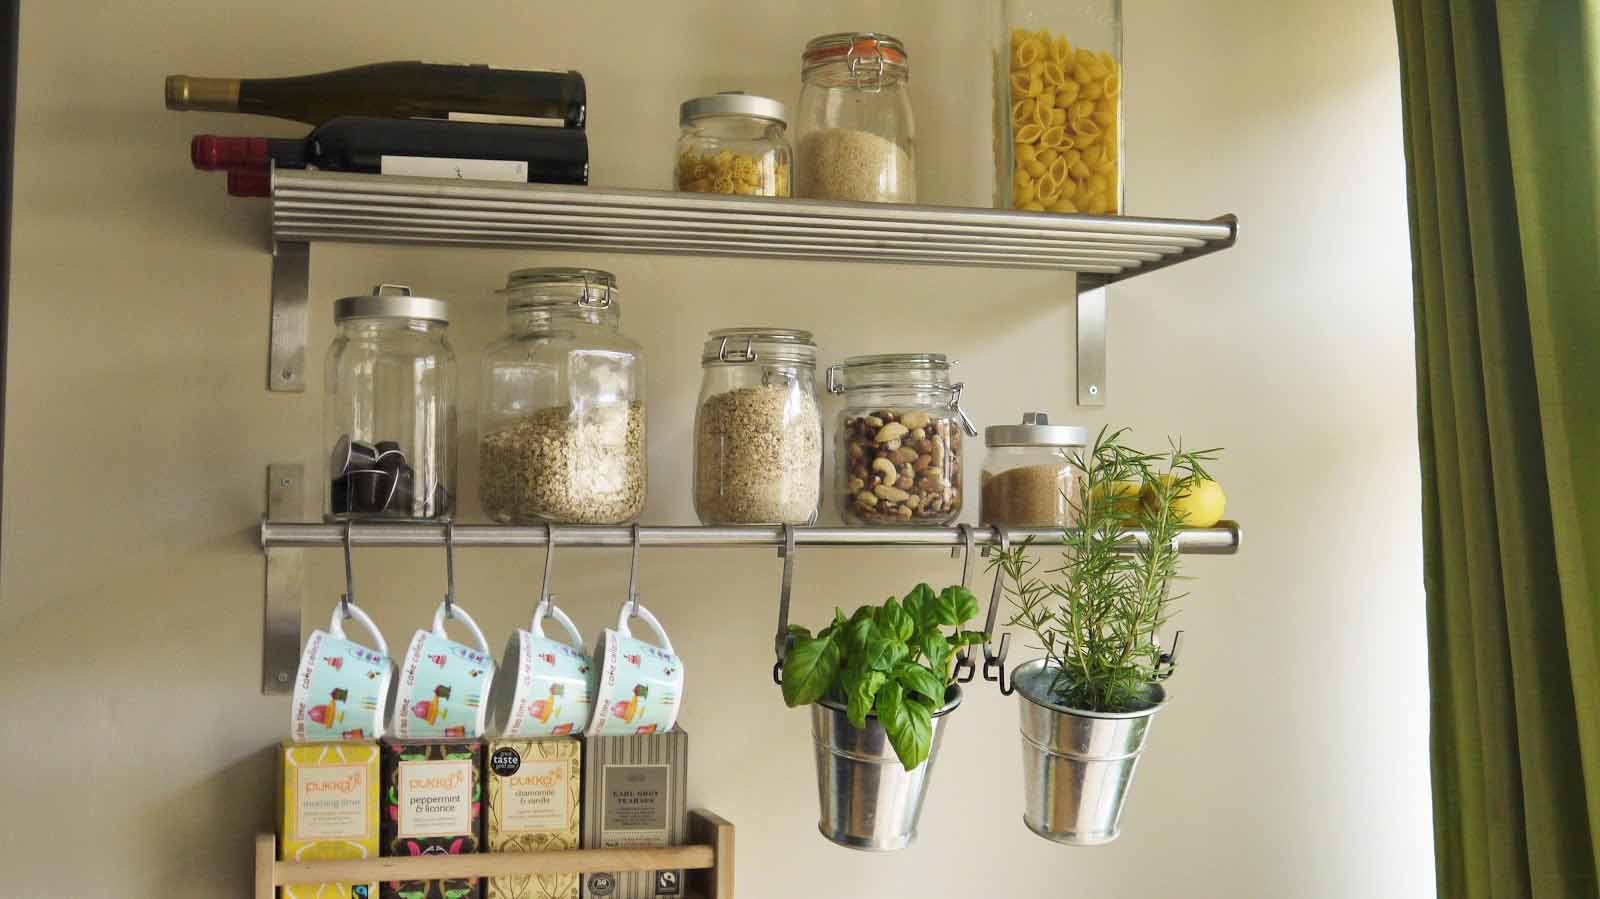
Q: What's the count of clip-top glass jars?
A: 4